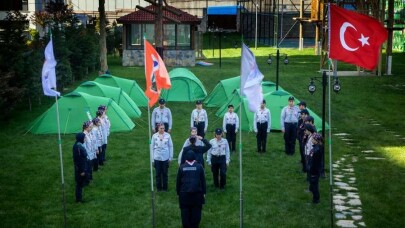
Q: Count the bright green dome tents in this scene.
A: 7